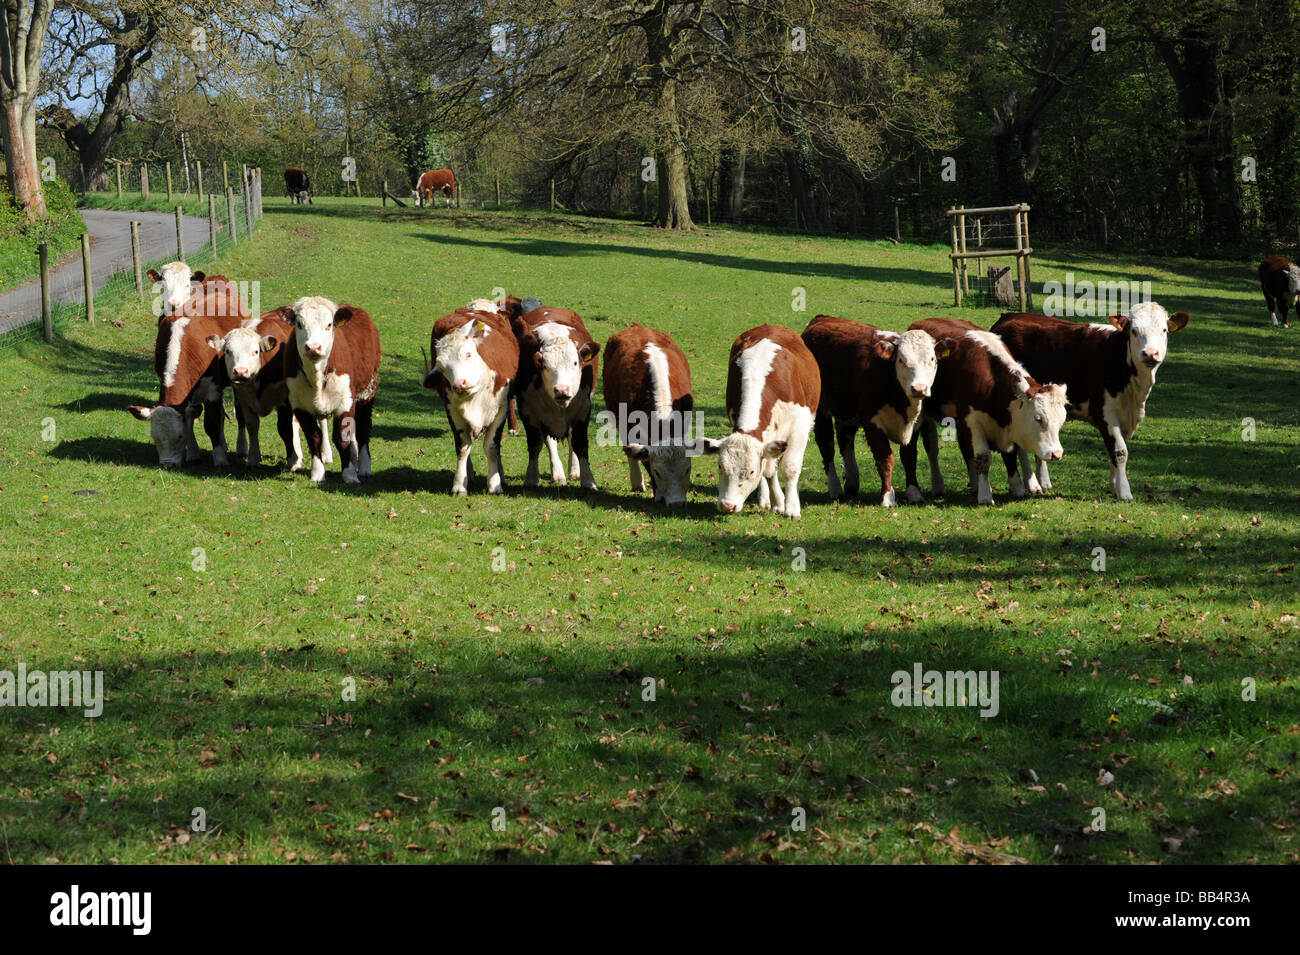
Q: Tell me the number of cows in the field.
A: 15